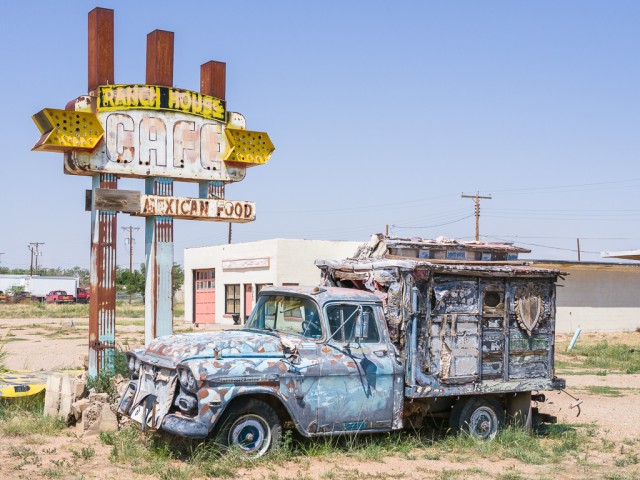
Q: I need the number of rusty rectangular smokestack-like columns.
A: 3